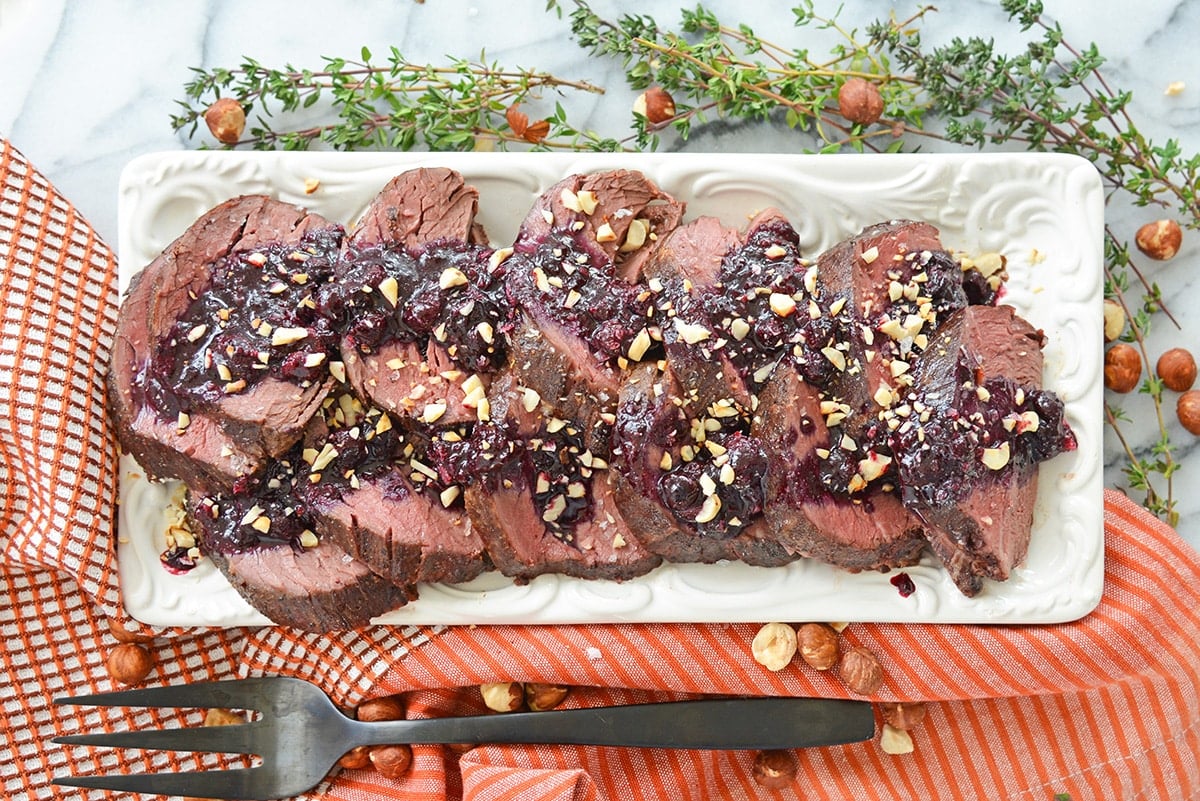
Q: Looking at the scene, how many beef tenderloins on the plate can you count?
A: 12